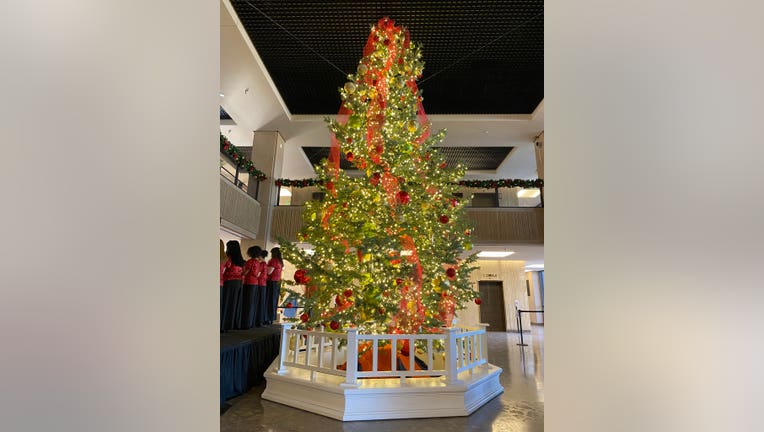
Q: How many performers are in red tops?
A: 5